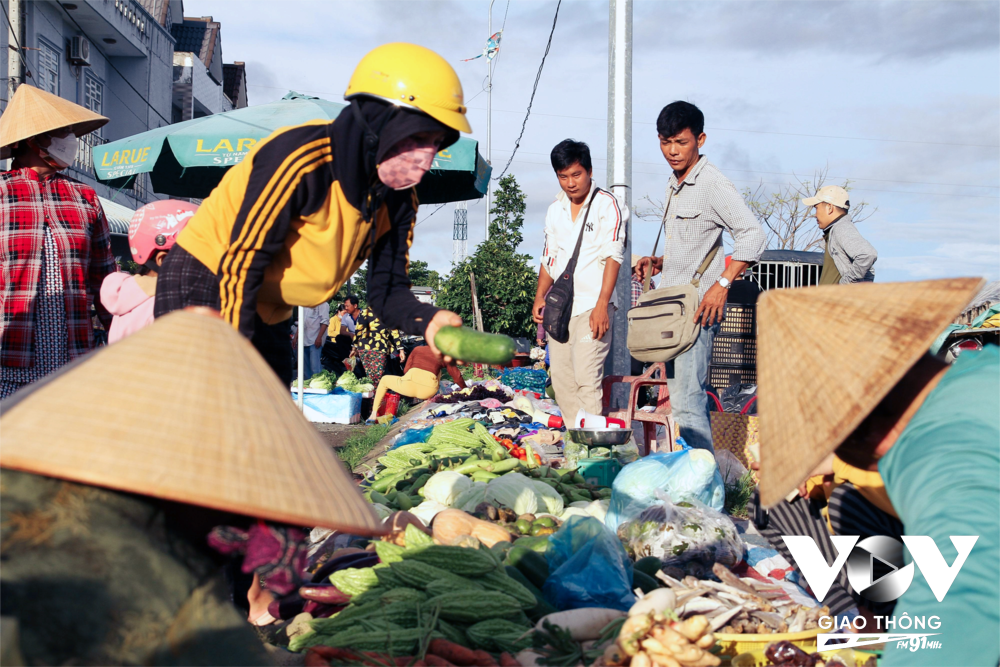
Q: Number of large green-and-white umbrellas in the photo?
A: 1